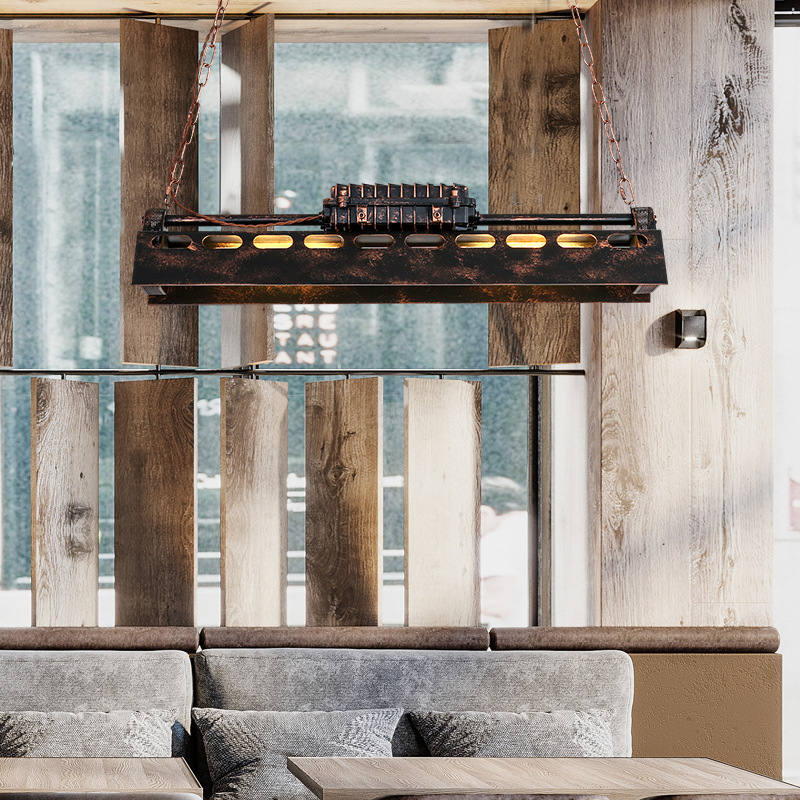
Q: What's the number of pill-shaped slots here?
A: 10